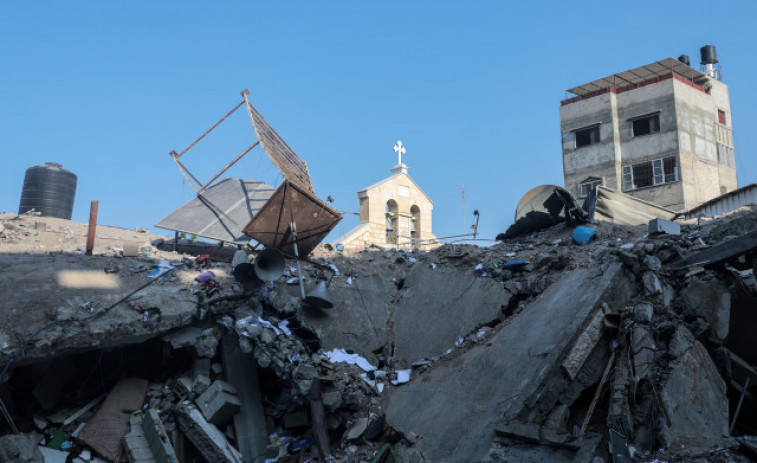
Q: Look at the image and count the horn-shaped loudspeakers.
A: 3